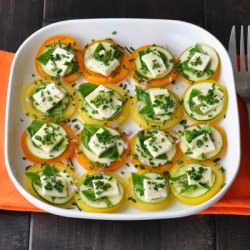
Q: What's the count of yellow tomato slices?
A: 8